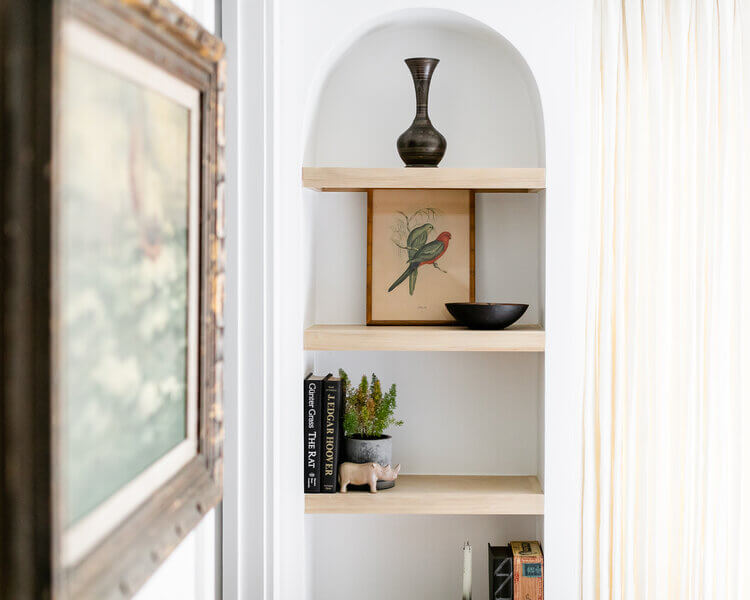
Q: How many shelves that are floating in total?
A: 3